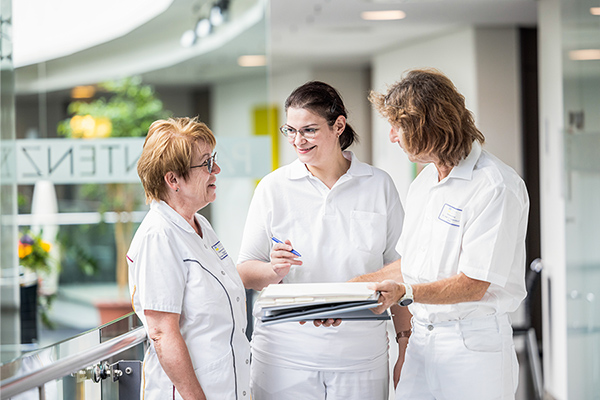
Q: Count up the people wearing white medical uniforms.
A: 3